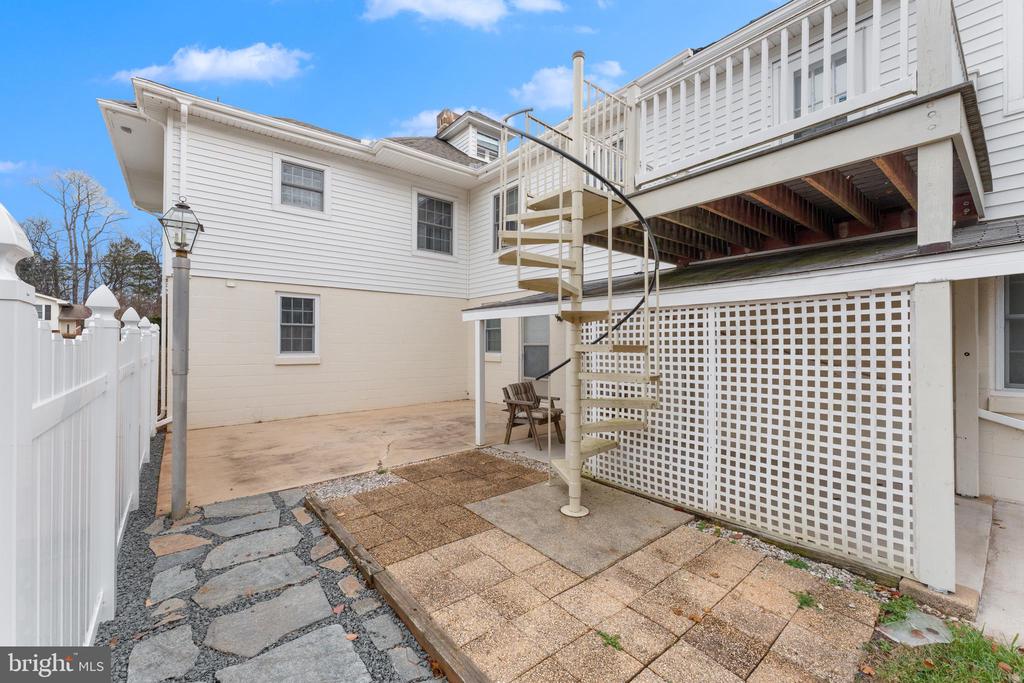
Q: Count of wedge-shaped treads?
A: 11